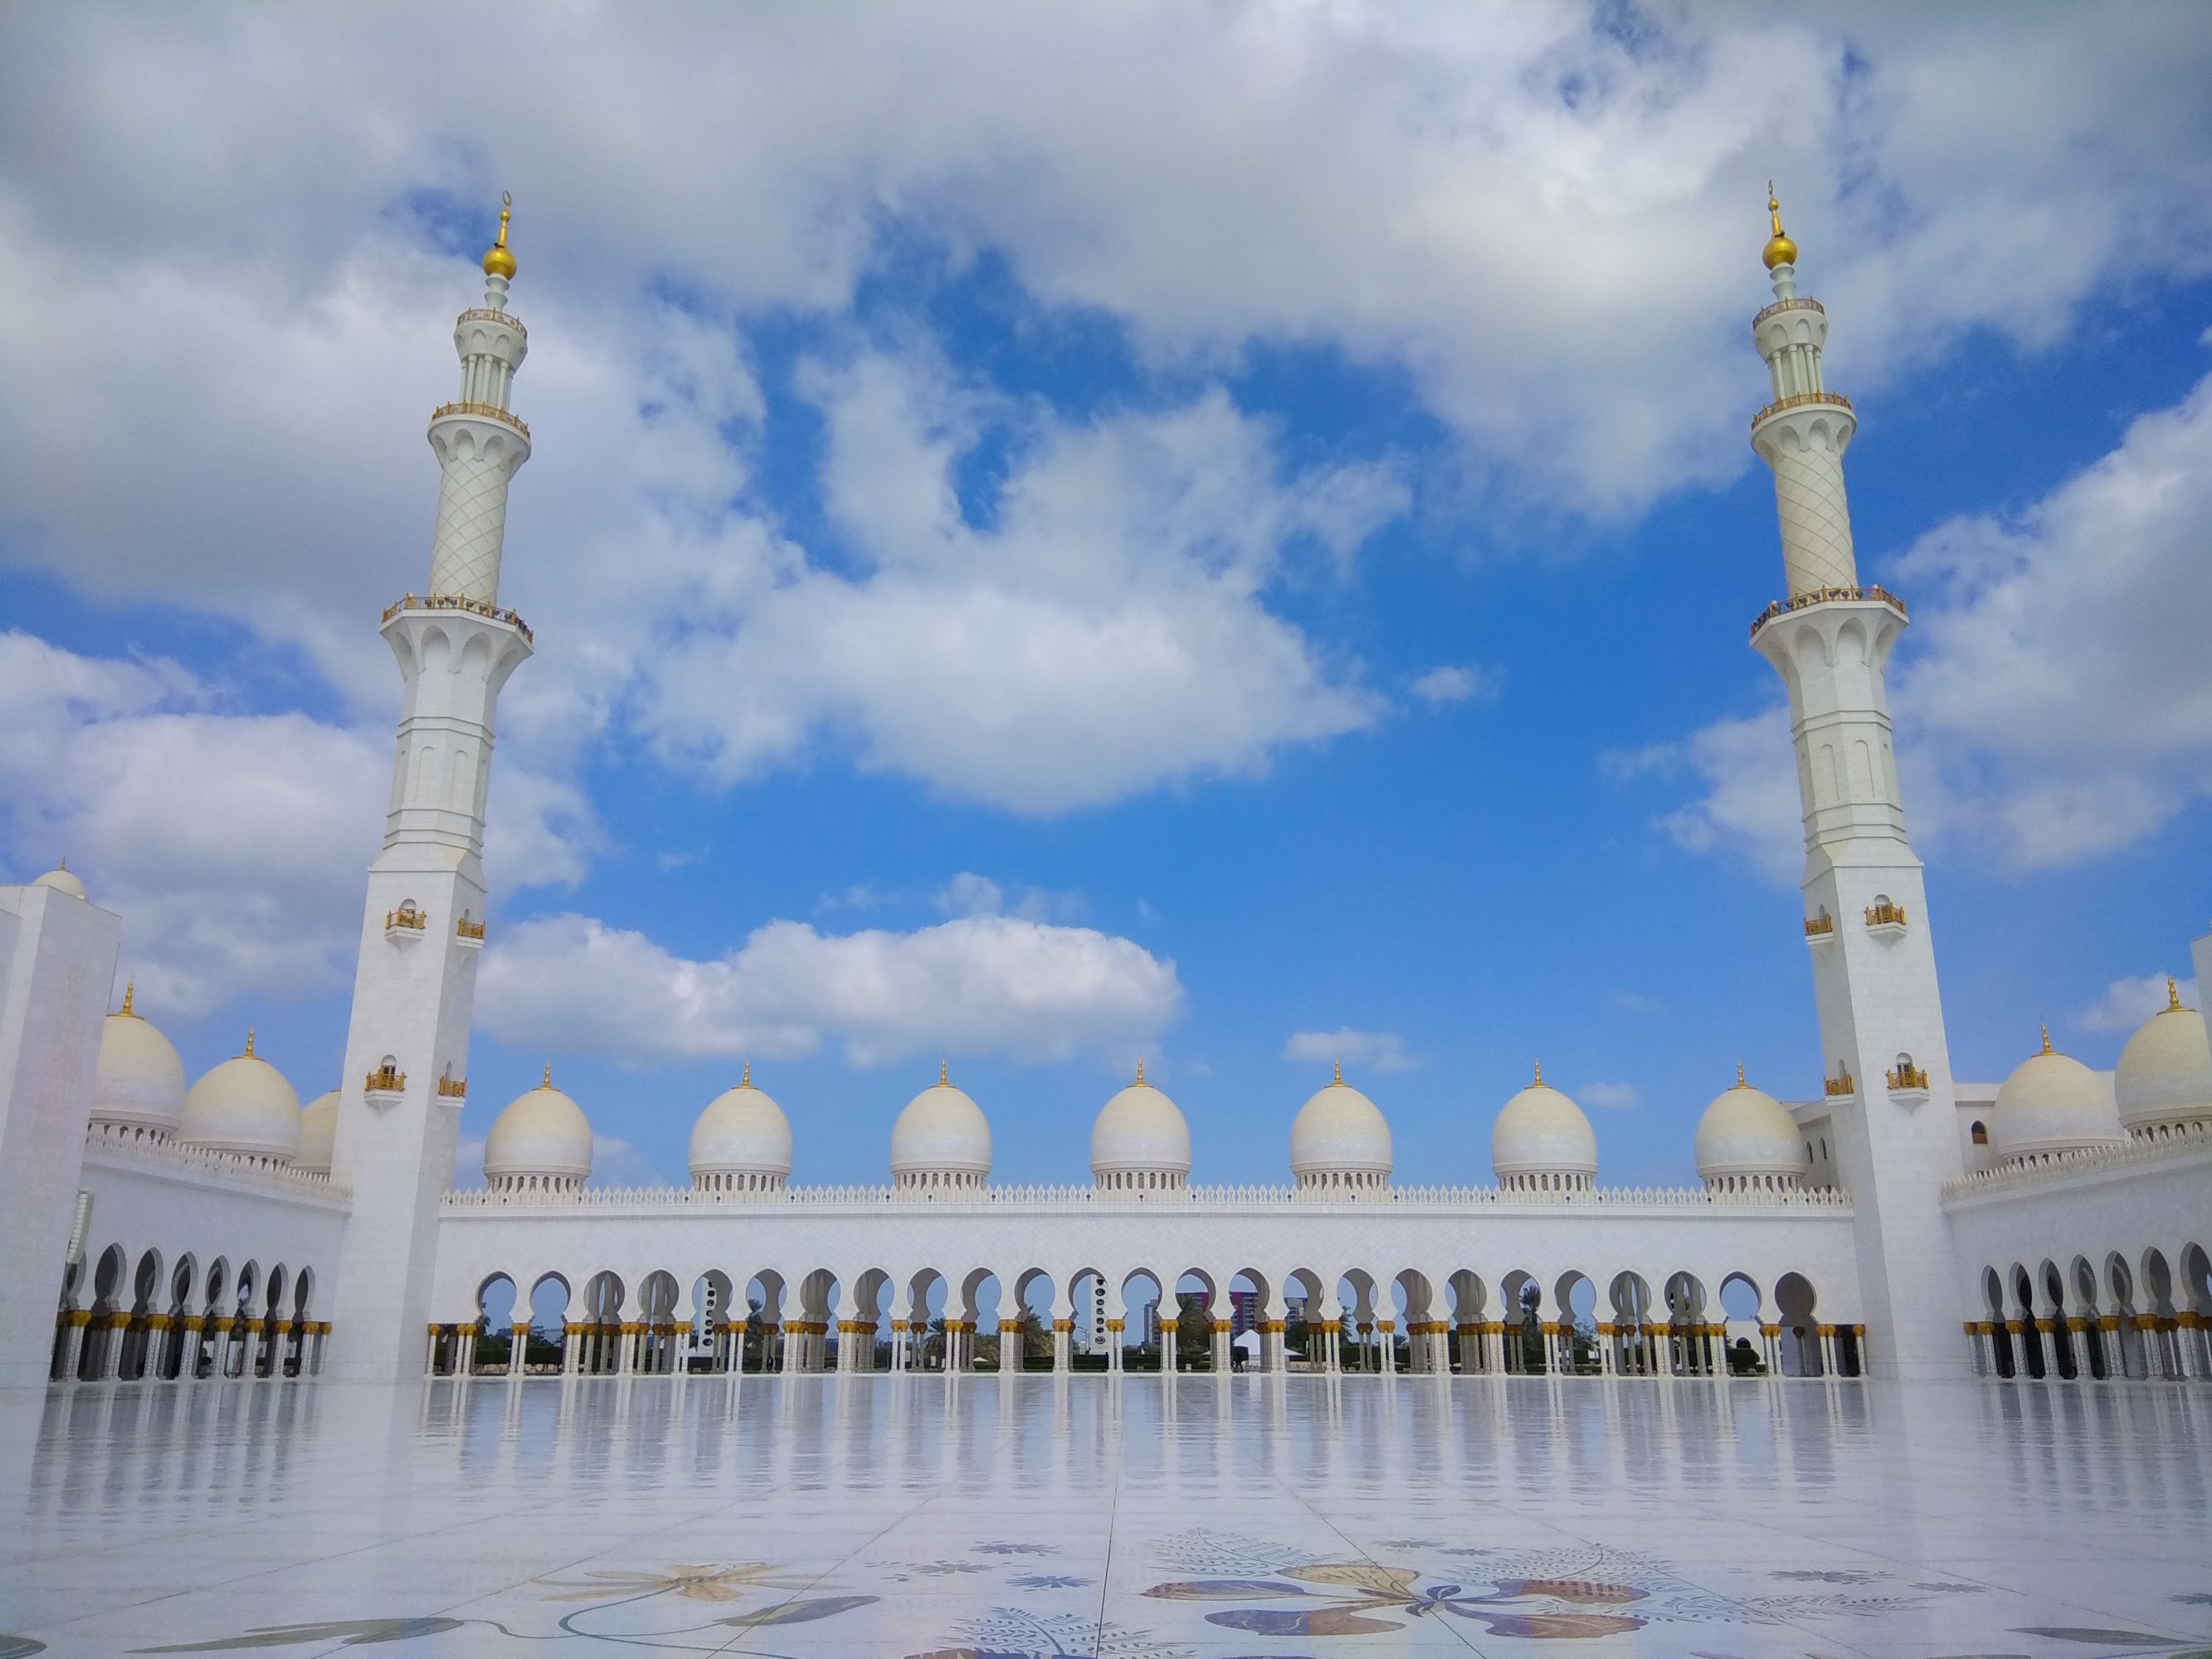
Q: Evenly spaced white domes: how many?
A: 7